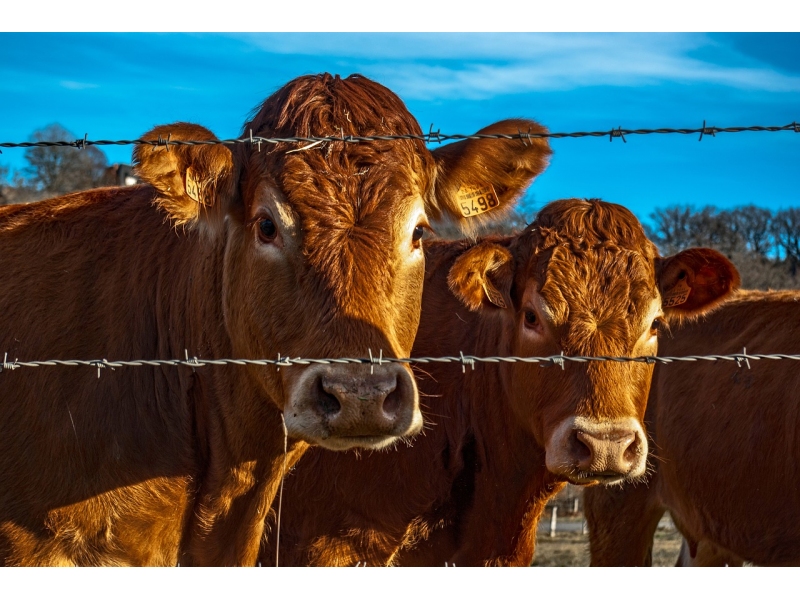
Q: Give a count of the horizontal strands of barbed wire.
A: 2